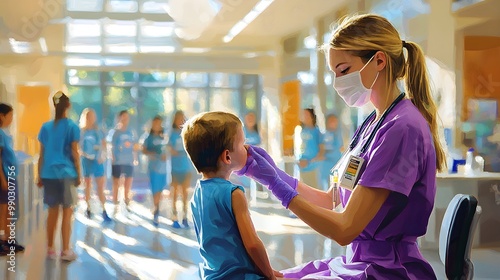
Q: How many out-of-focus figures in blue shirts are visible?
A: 9